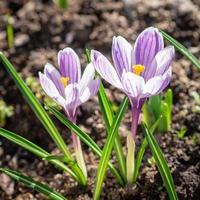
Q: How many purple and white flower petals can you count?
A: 12